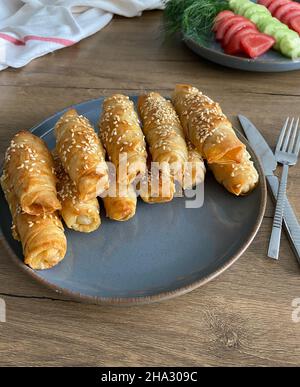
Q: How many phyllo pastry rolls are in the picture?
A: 11